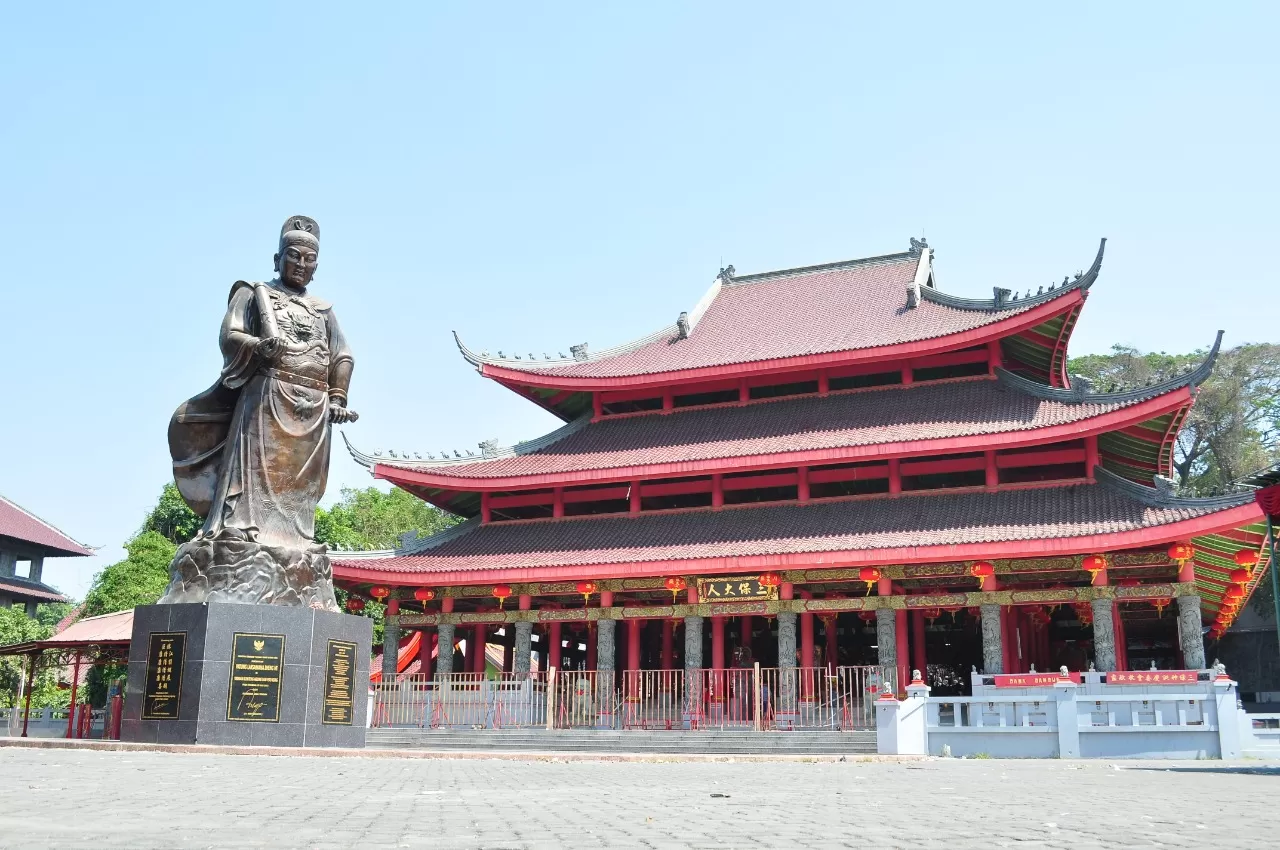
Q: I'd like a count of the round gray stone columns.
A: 10